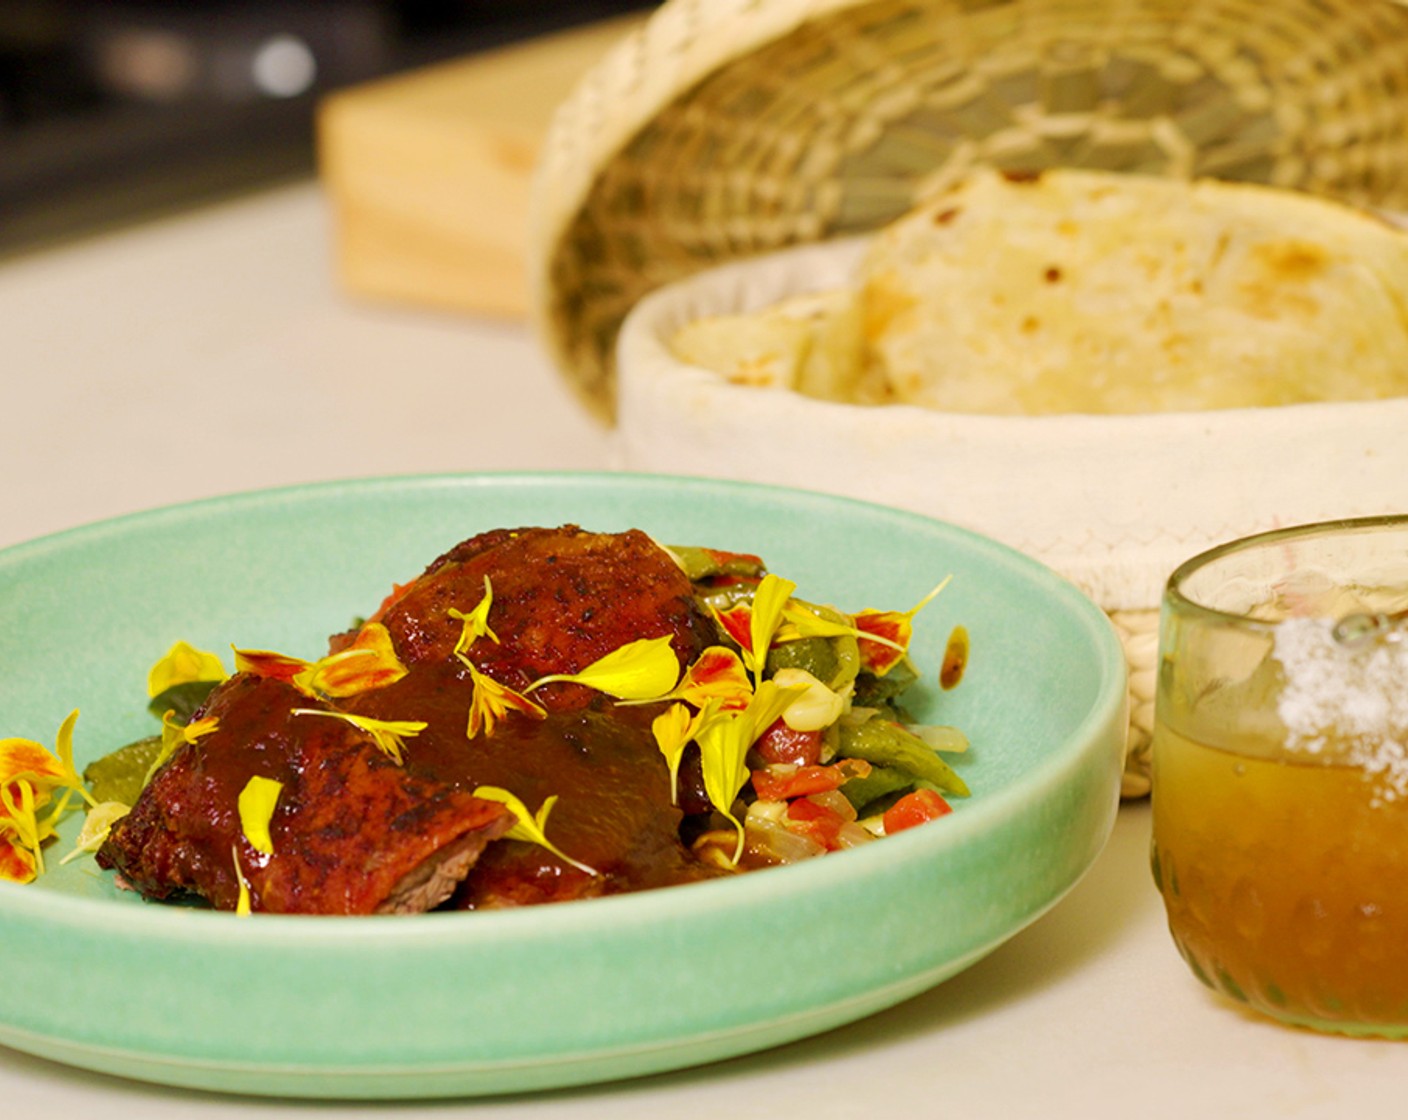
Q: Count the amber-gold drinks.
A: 1